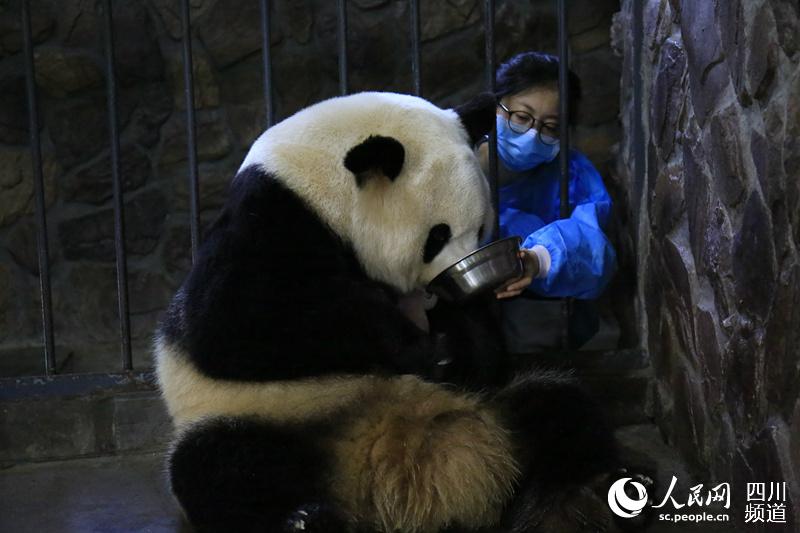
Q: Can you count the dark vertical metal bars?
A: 8